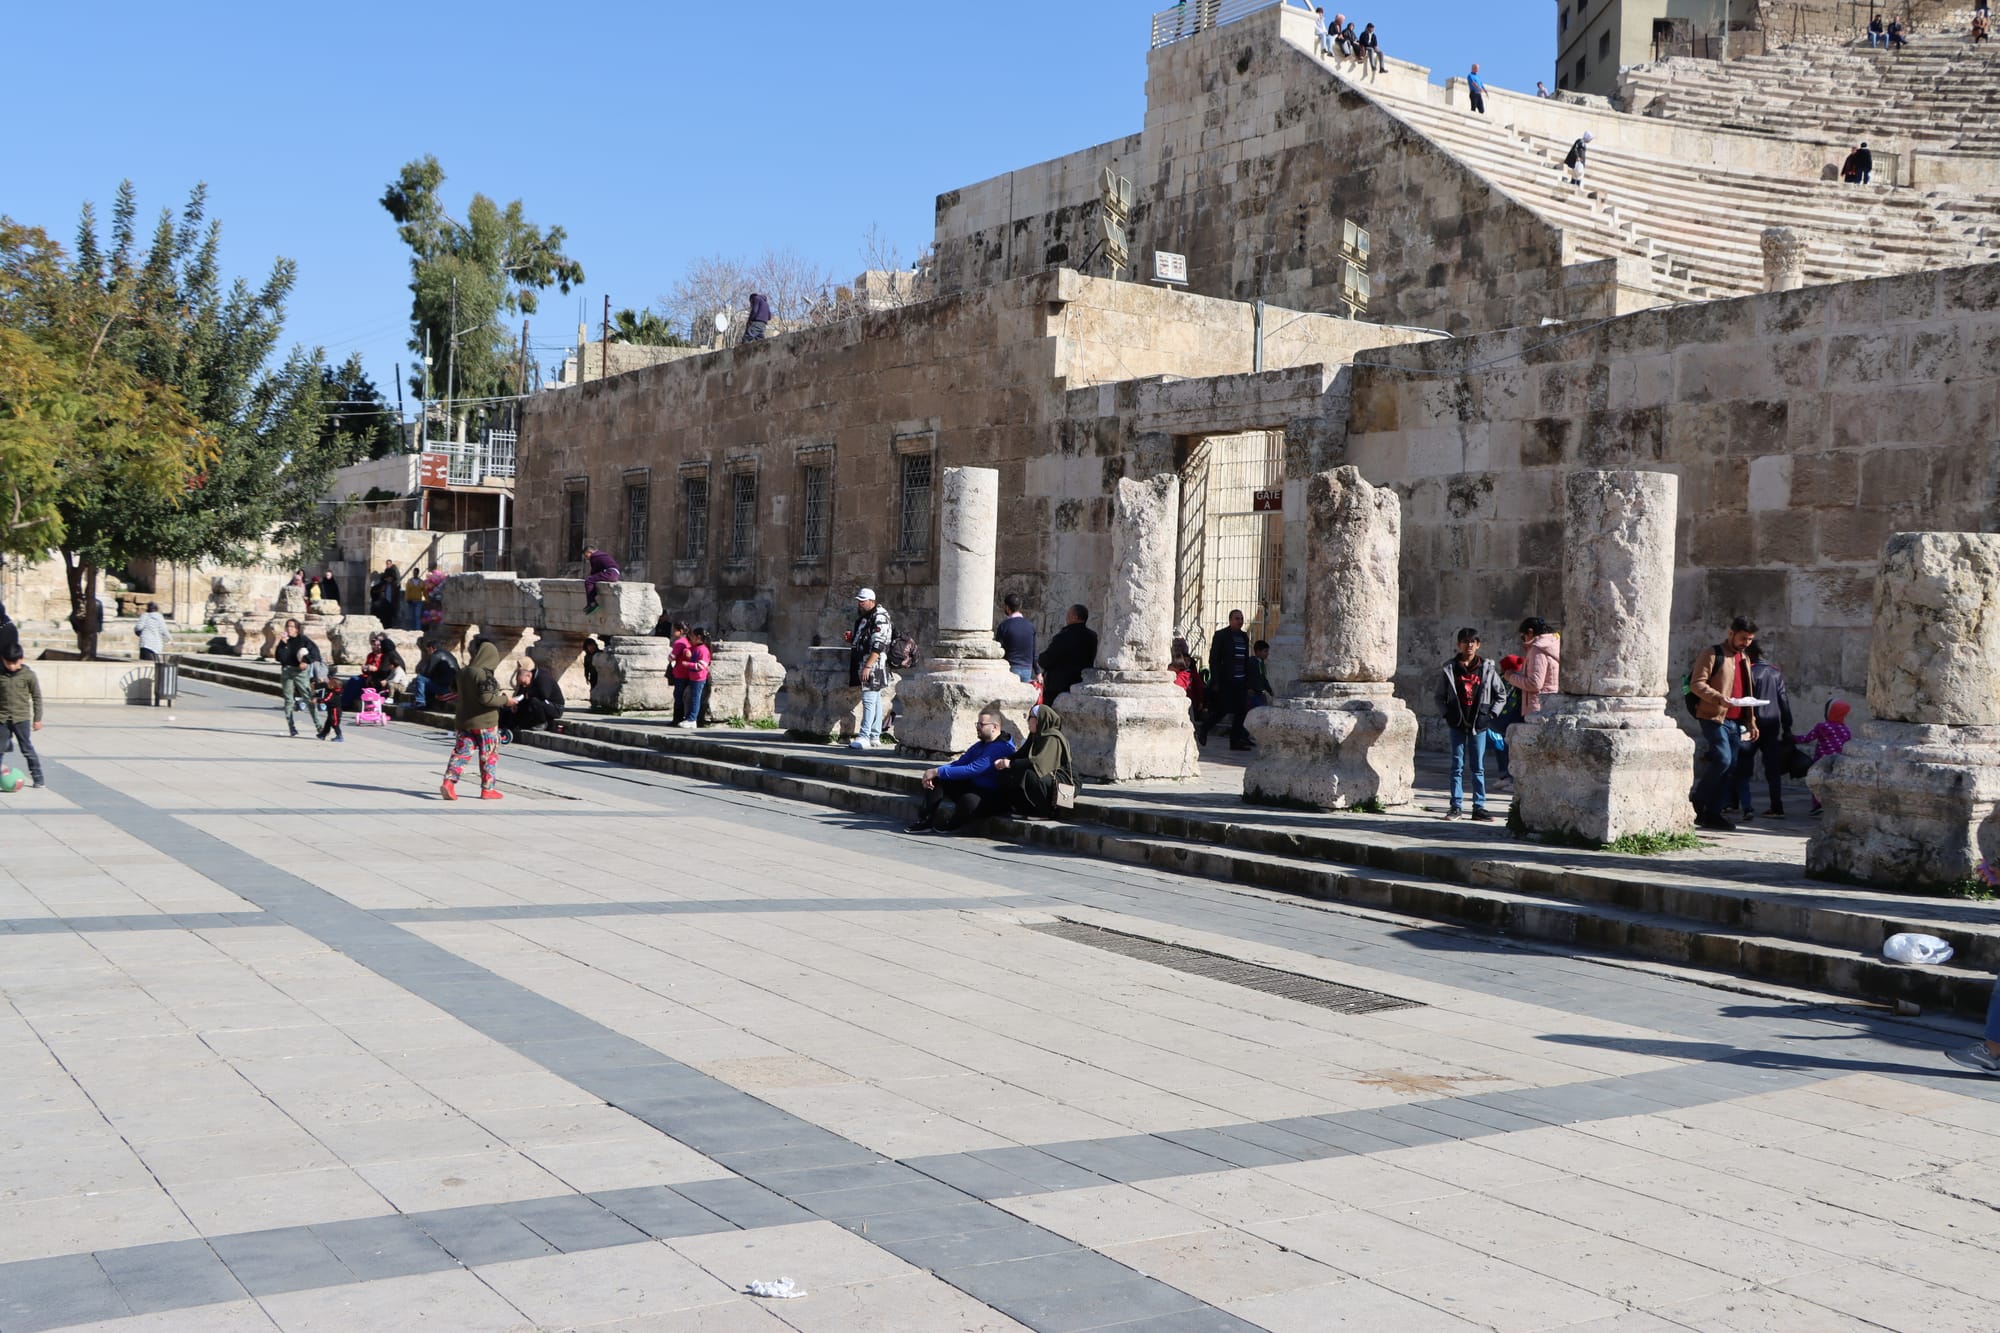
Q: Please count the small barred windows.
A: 6